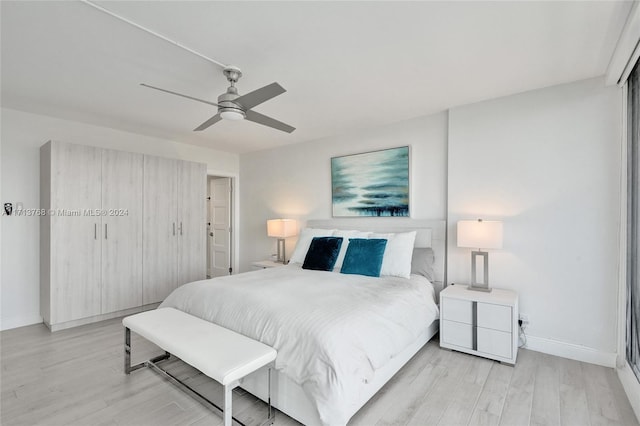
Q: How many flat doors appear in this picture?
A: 4